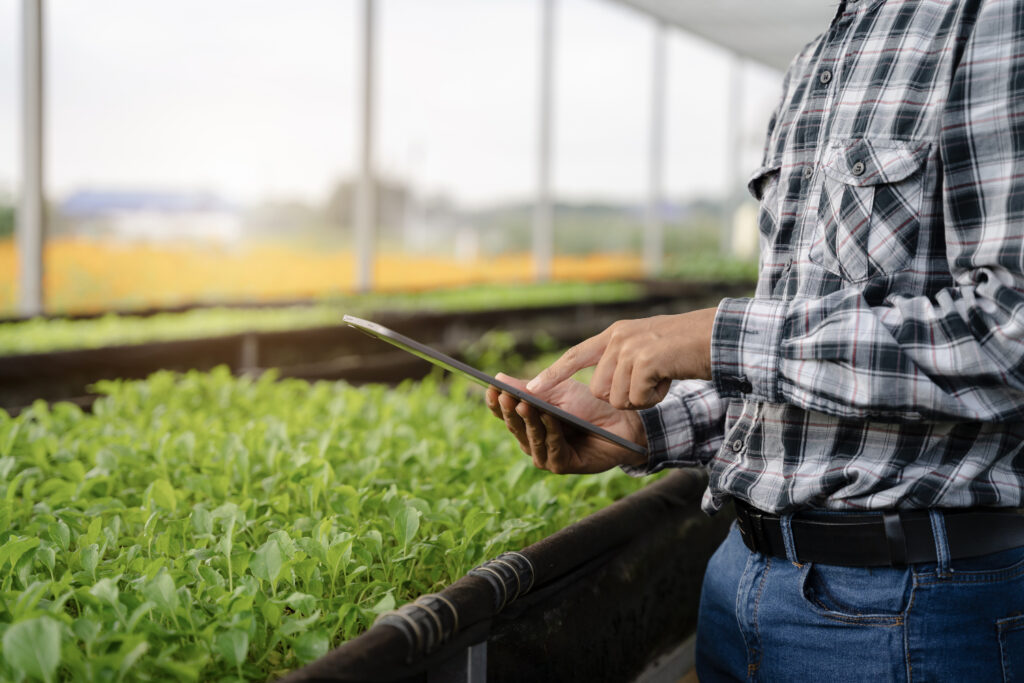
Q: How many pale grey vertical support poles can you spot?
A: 5